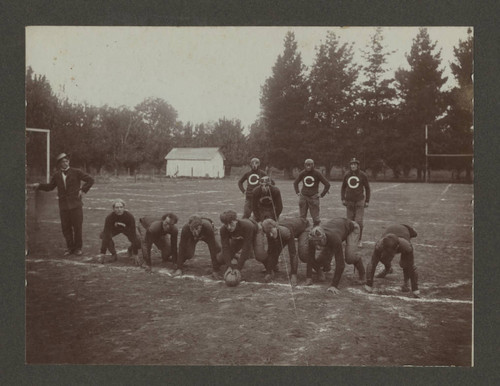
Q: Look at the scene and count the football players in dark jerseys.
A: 11